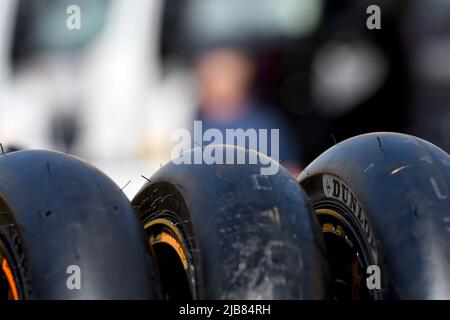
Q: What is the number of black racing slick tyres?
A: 3